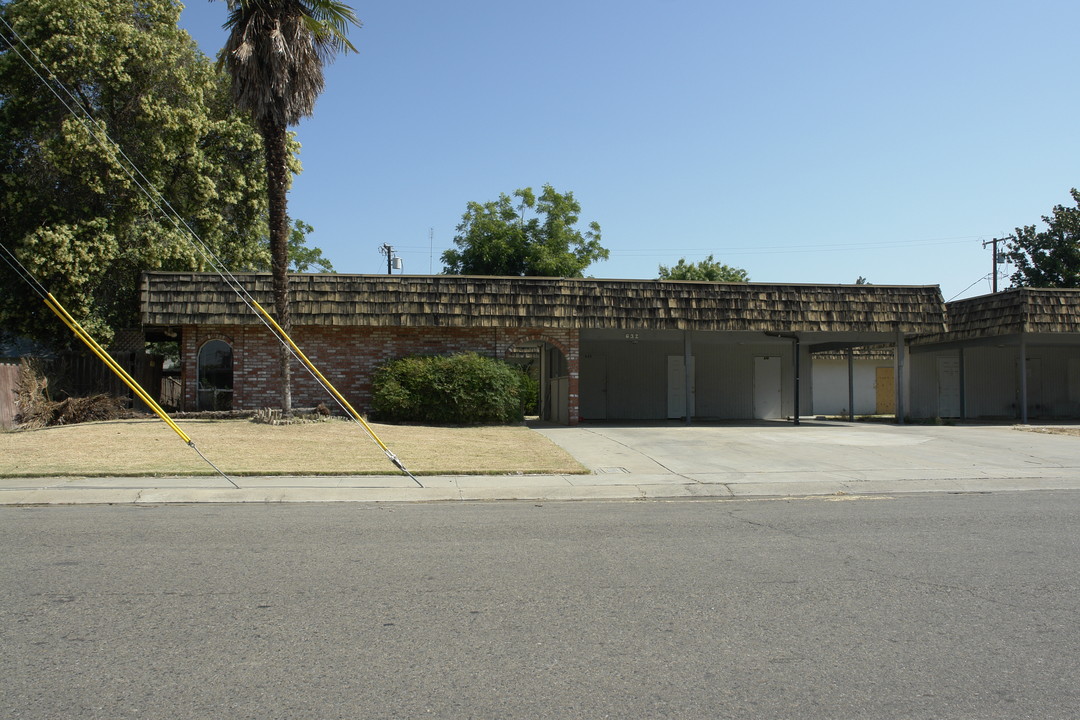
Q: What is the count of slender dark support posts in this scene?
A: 6